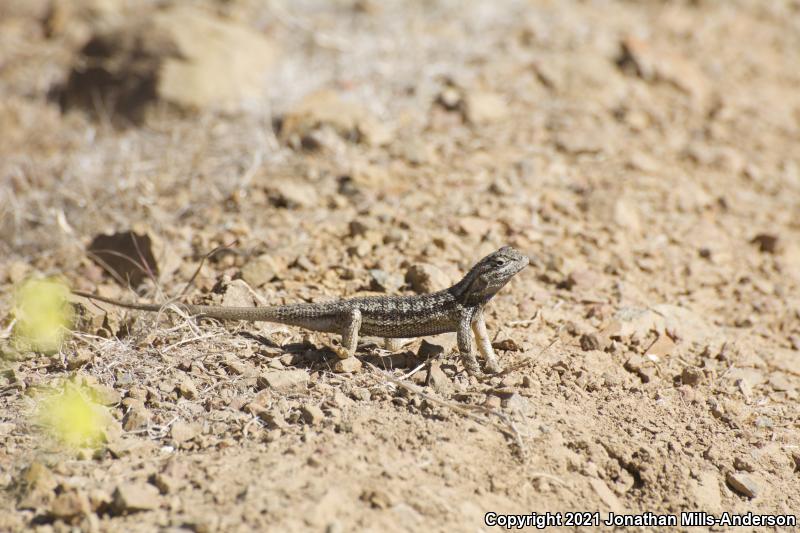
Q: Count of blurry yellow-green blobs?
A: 2